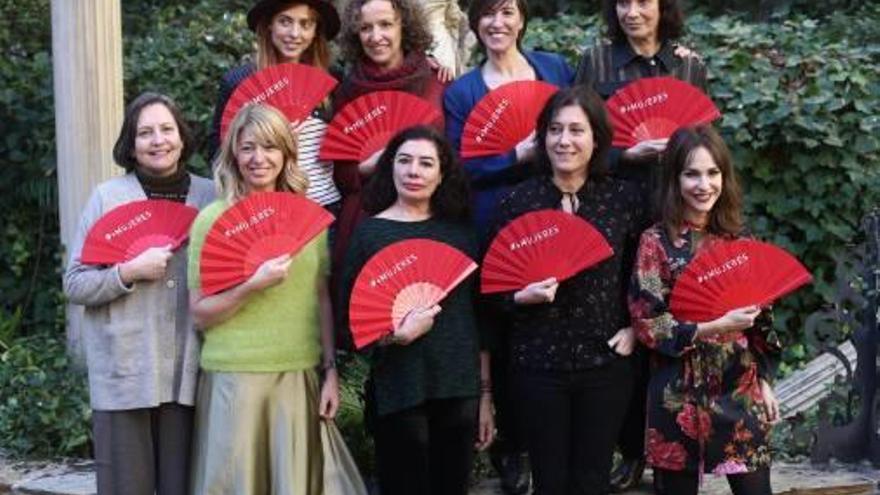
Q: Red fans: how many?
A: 9